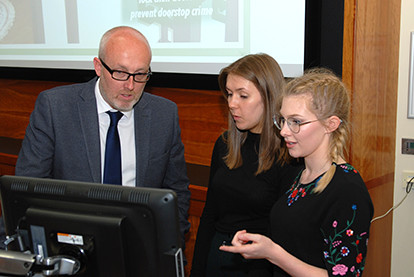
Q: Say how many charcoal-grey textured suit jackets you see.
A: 1